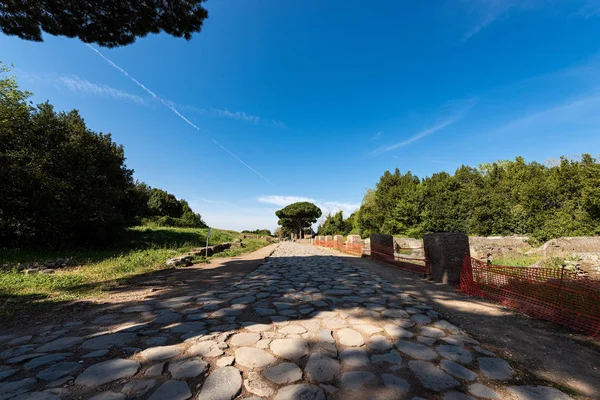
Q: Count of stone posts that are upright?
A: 7